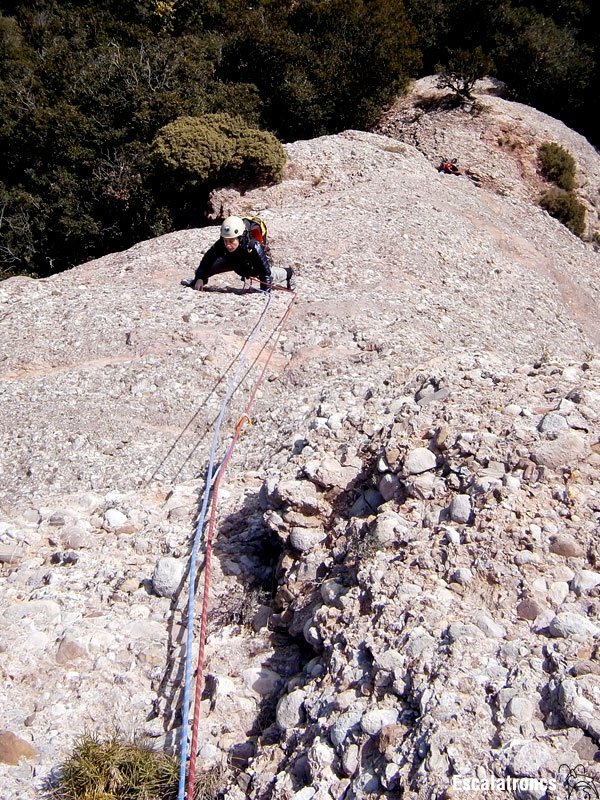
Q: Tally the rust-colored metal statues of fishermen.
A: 0